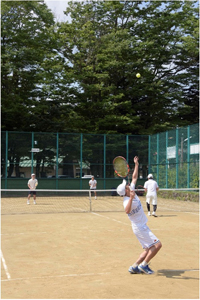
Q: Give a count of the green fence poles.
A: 11